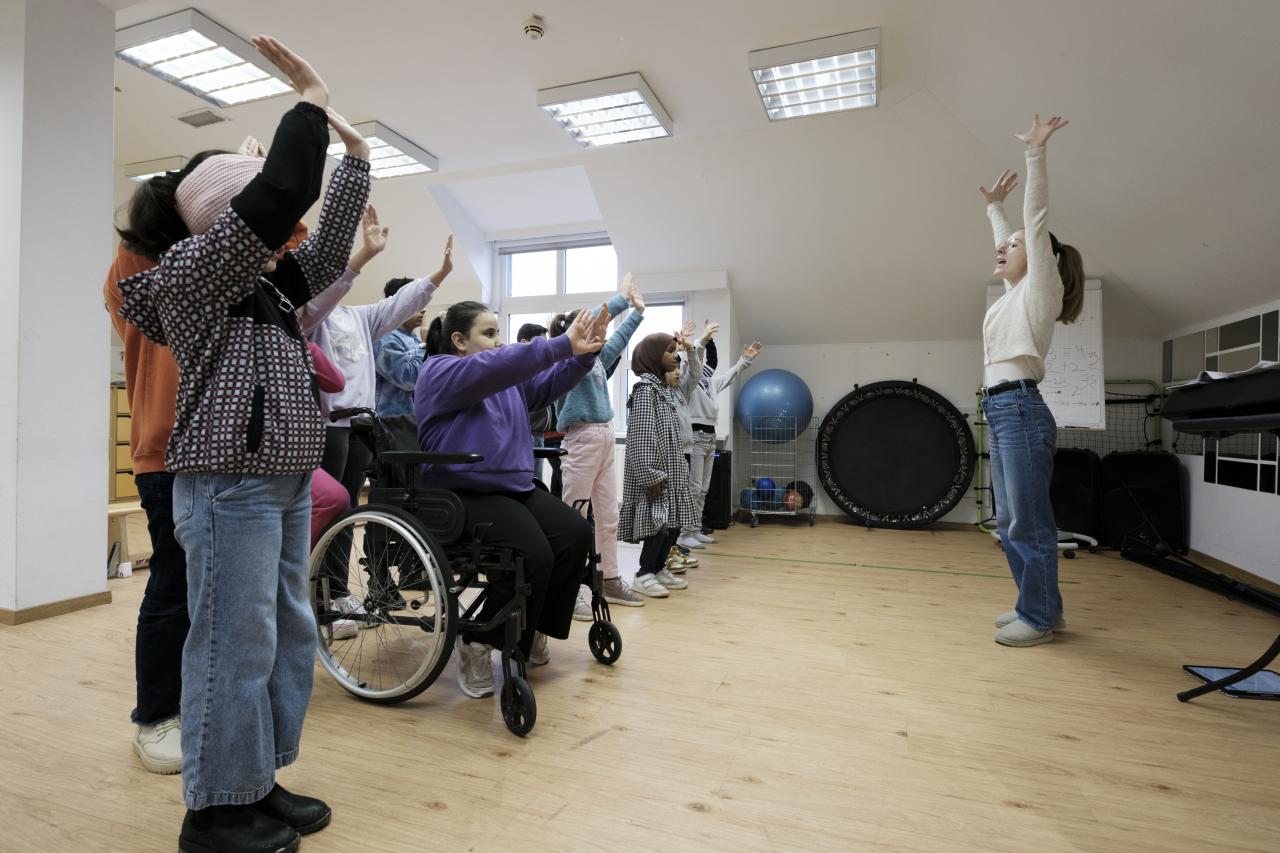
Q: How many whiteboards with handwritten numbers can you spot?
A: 1